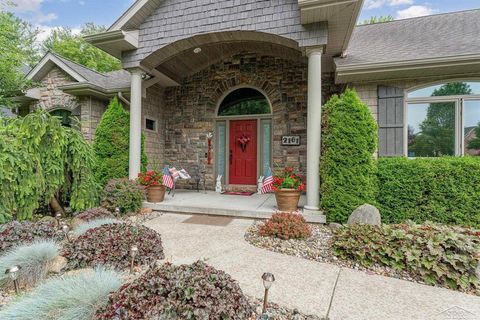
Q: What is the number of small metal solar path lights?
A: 6